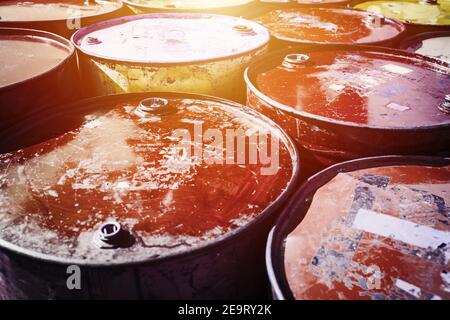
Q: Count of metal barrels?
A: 11